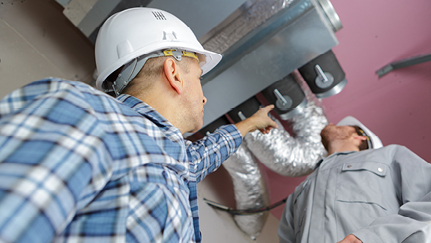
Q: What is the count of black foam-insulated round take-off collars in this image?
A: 4